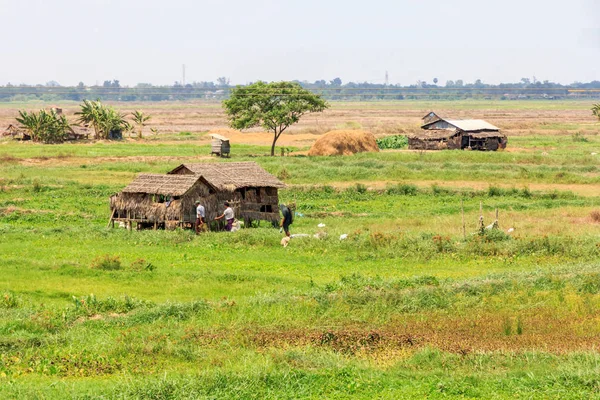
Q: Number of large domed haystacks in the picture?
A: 1